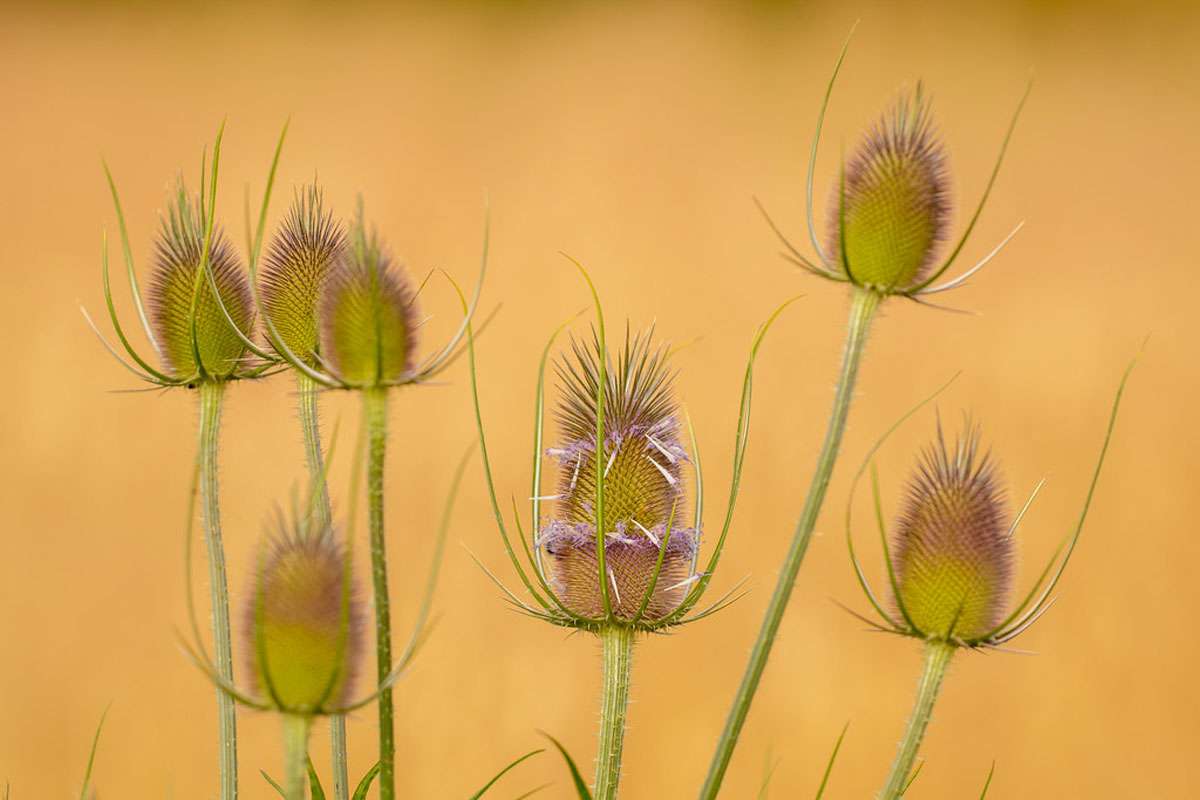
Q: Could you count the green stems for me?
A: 7